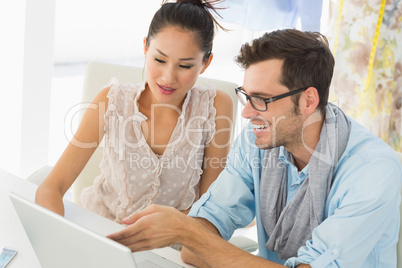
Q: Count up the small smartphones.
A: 1